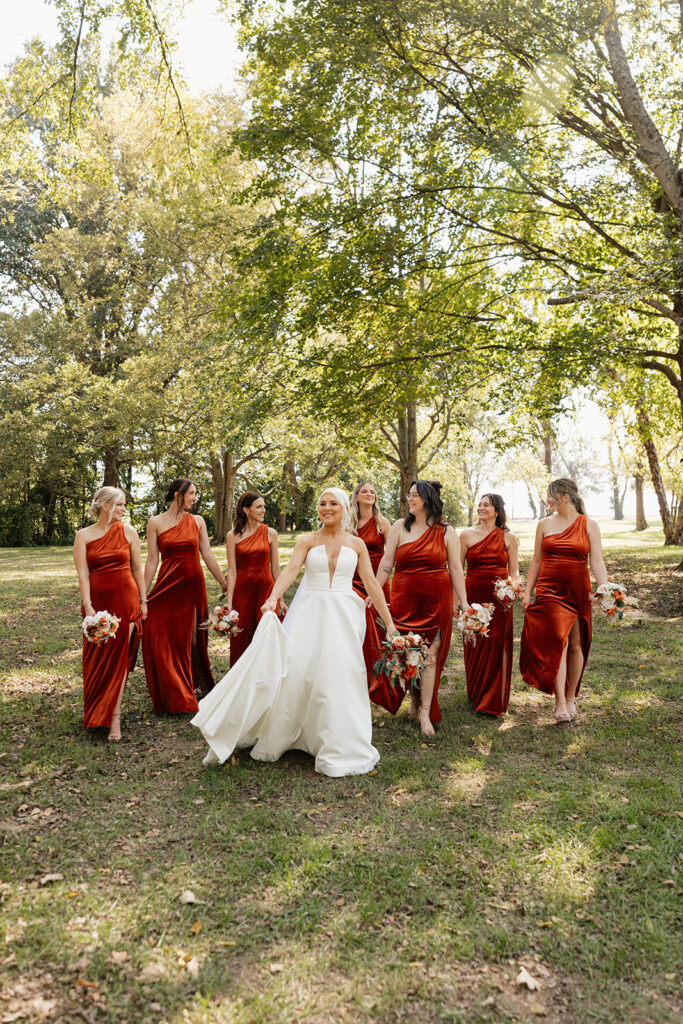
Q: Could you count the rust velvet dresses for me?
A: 7